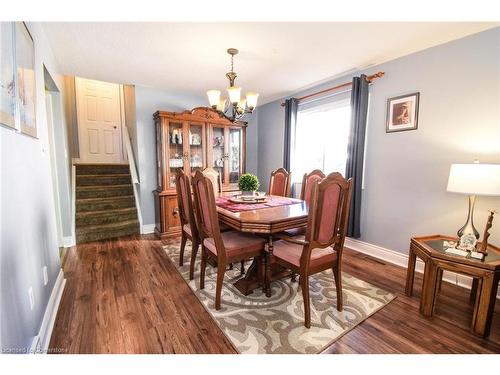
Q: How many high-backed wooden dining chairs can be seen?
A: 6